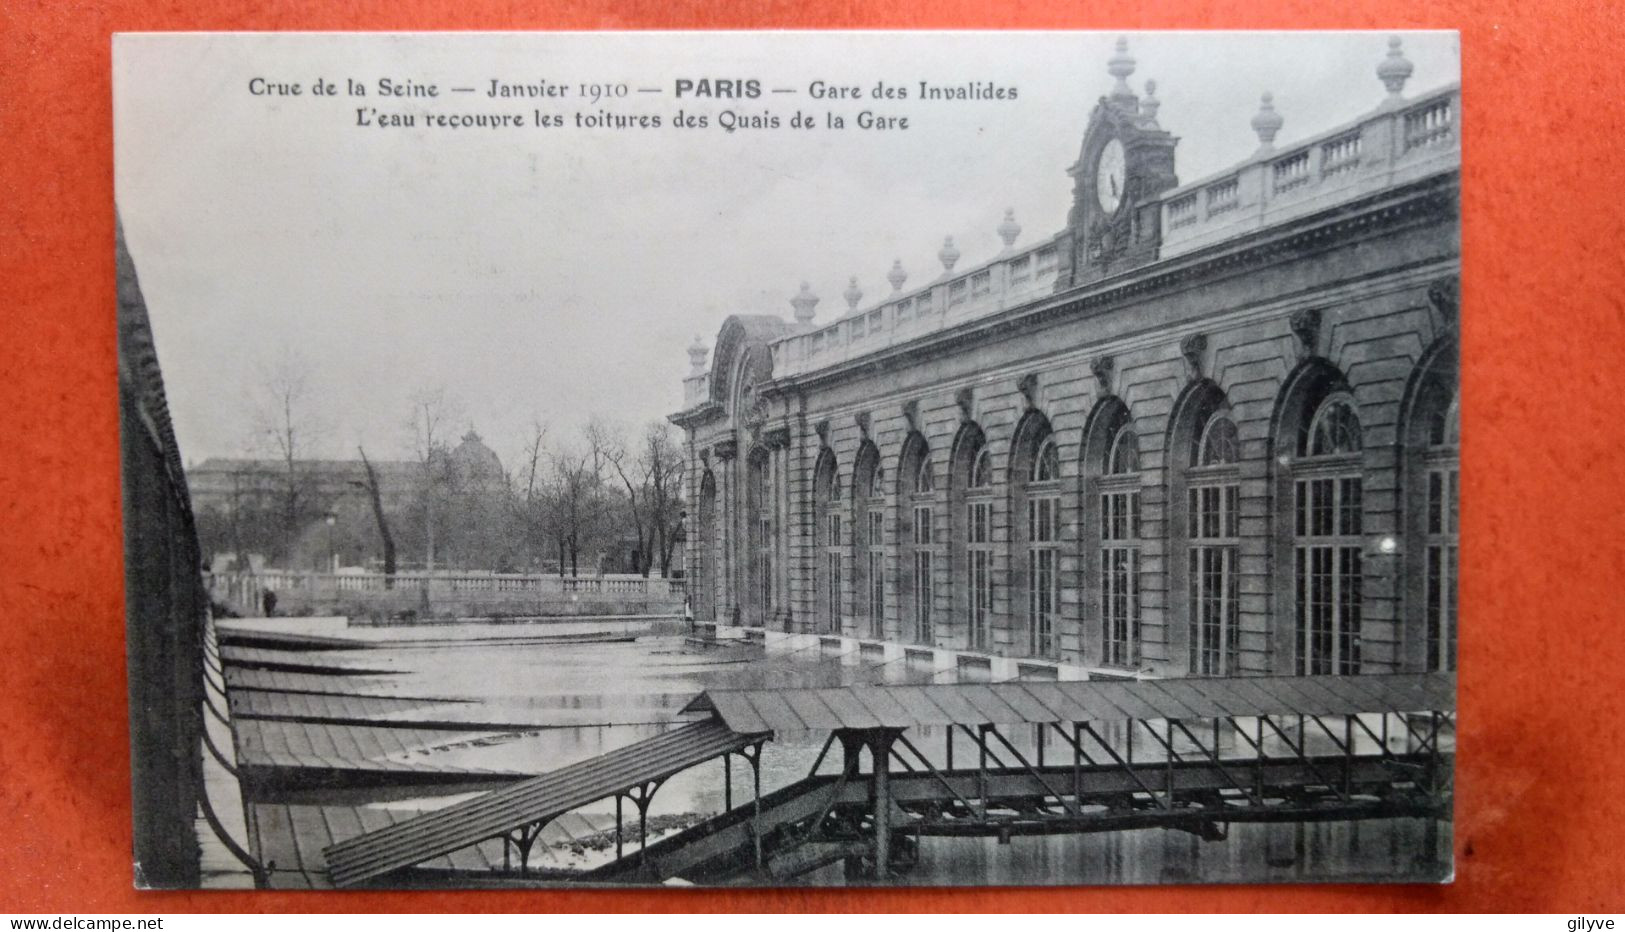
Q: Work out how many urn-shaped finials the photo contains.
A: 10